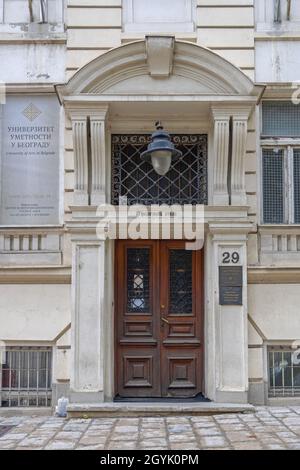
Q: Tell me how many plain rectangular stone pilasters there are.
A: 2